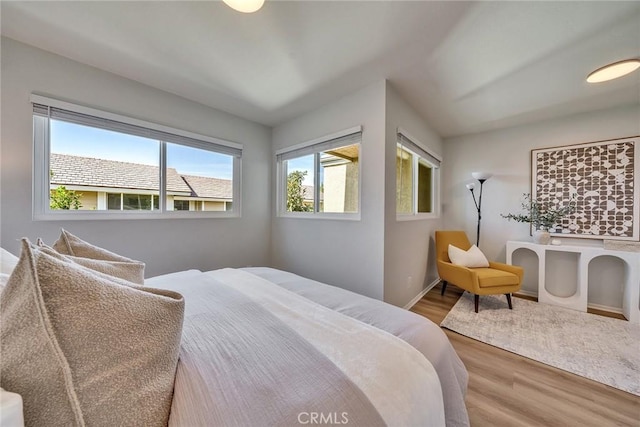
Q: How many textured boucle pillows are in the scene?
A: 2